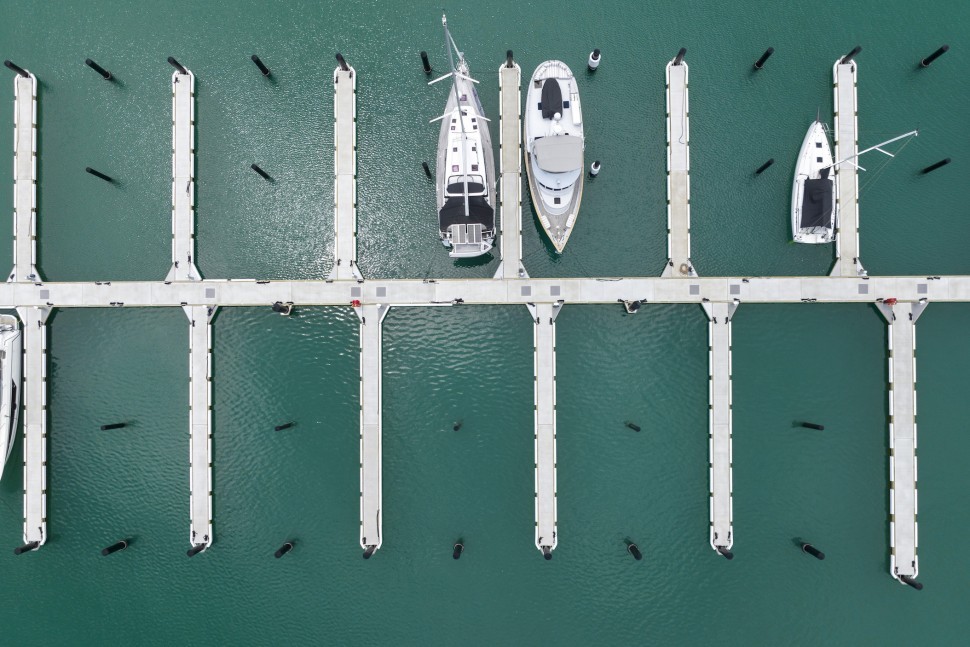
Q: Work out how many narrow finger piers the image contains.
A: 12